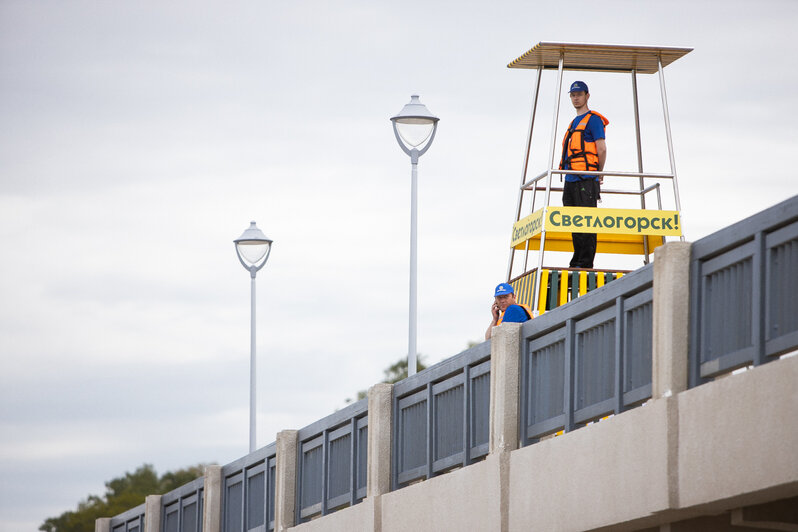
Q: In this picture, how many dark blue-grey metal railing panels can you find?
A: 7